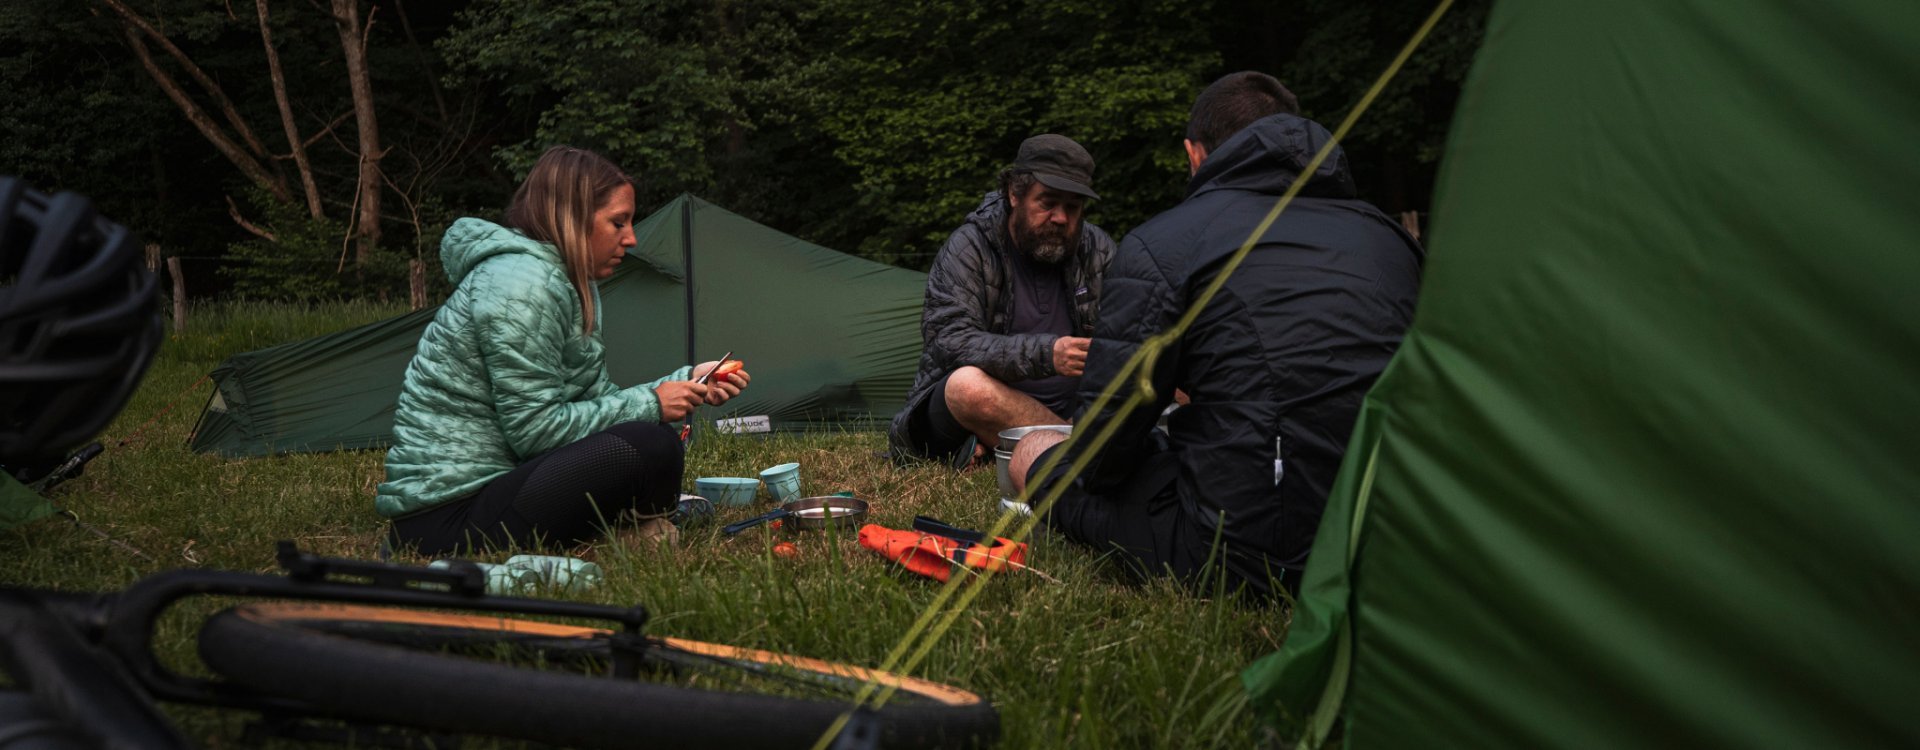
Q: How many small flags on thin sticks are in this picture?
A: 0